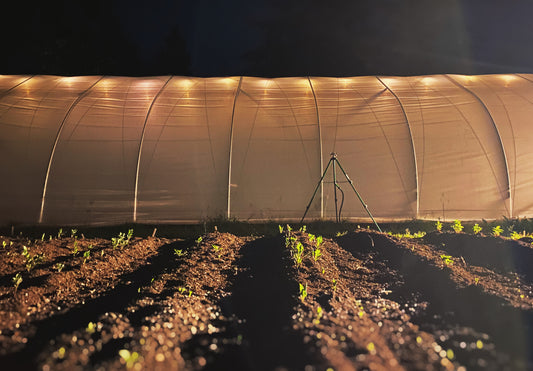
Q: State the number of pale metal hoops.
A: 6